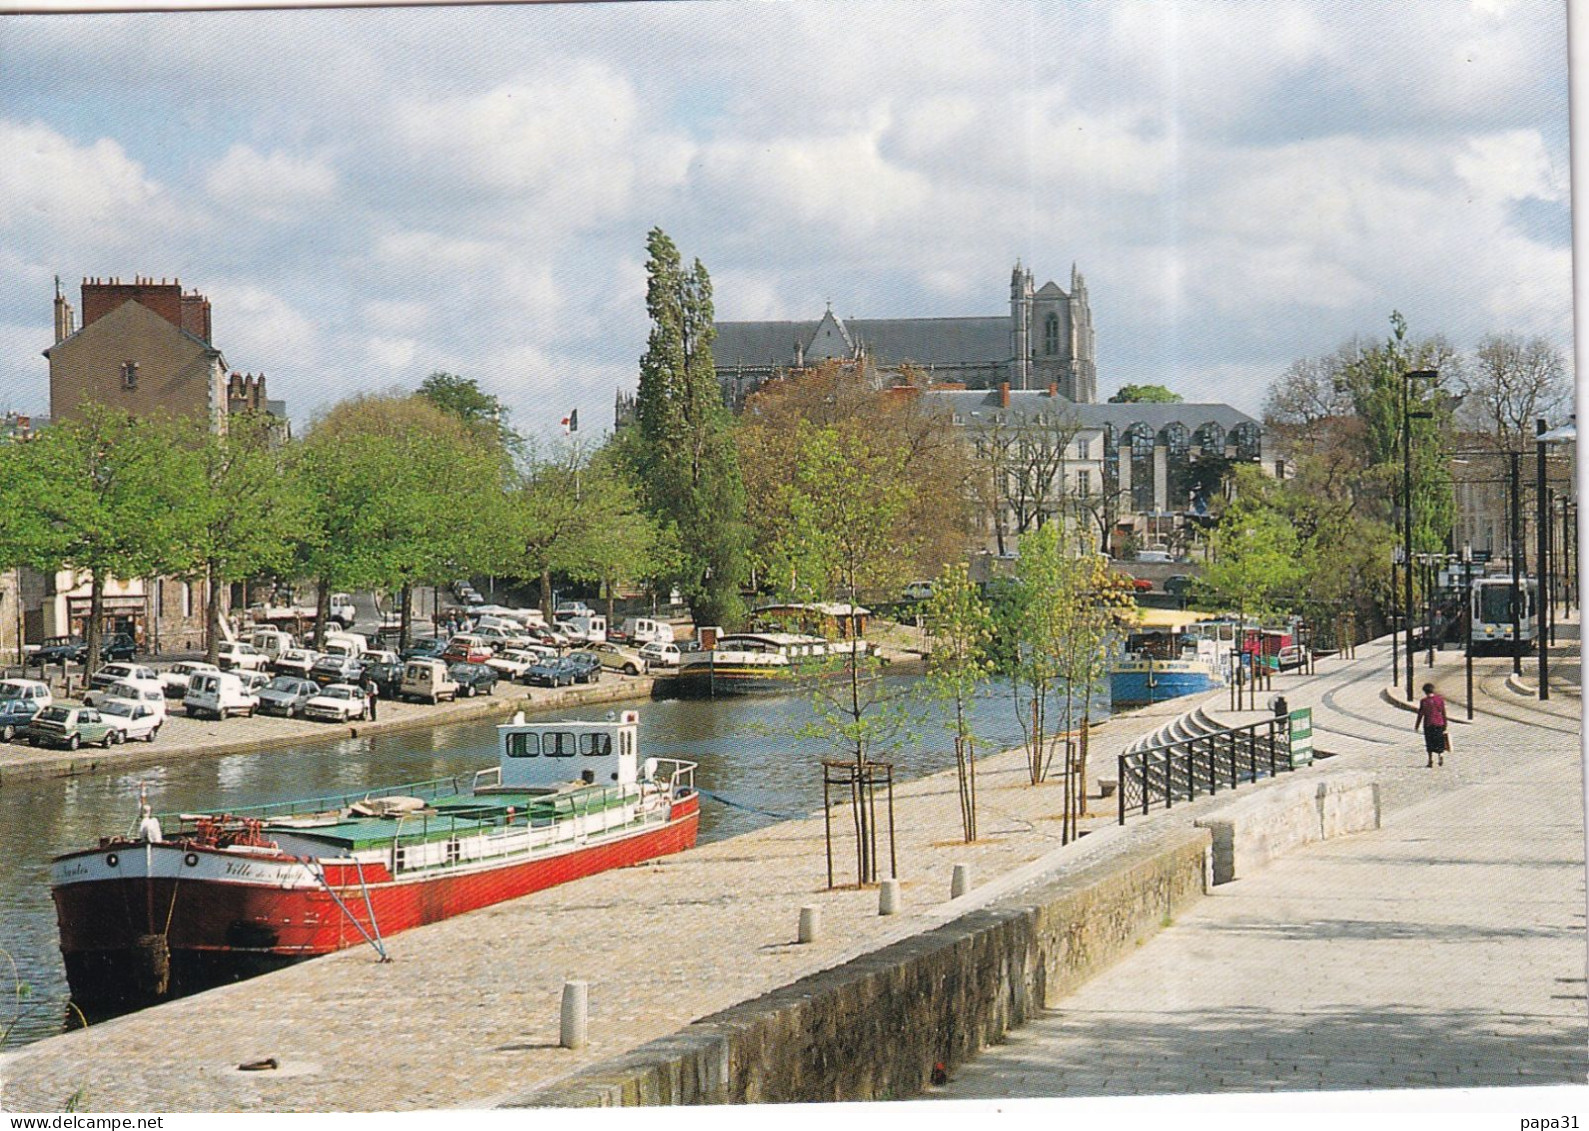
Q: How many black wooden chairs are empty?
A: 0